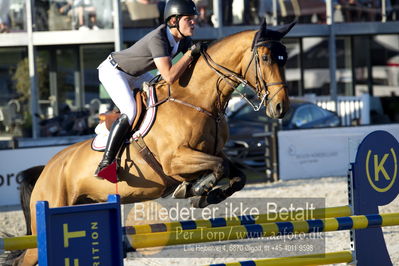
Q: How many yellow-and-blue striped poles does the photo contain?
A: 3